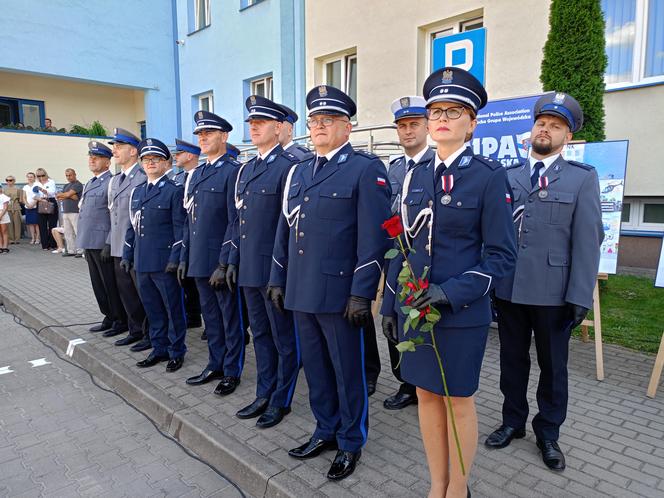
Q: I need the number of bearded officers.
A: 1